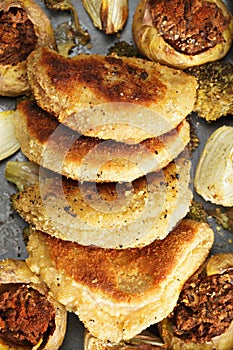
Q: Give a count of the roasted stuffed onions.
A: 4